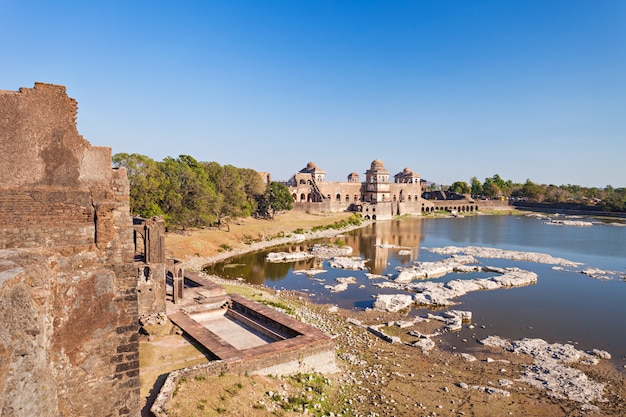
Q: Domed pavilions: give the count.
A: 4